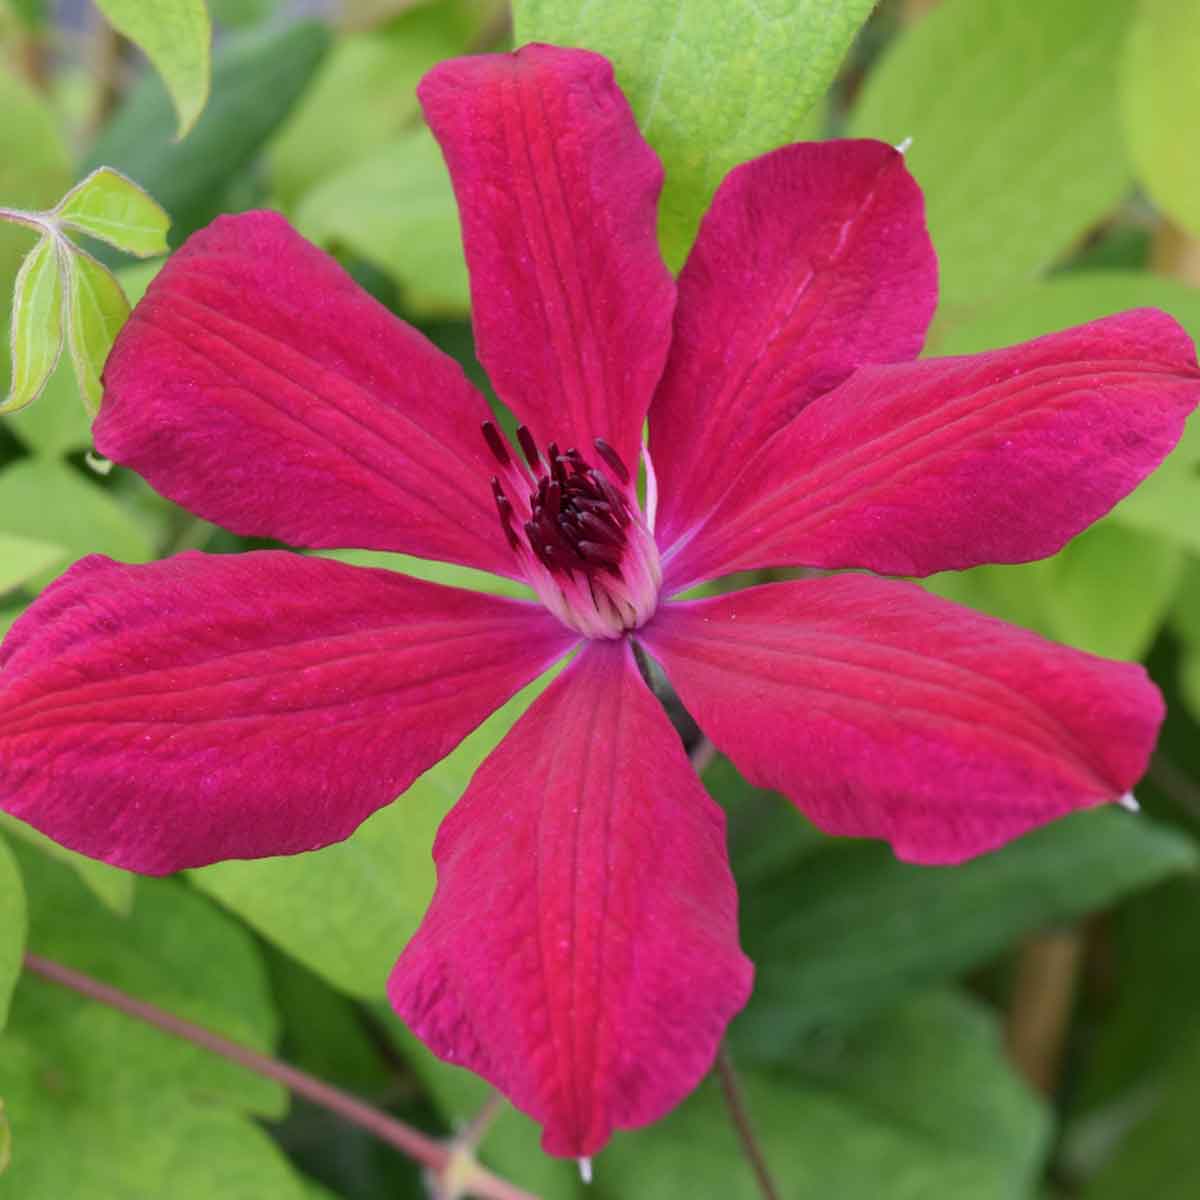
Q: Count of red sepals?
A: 7